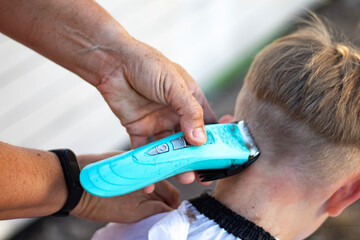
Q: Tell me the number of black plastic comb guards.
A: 1